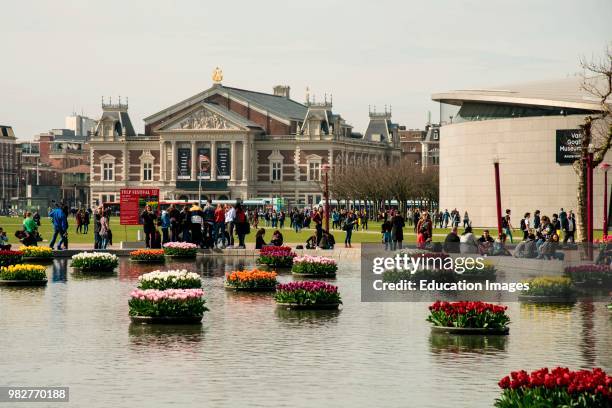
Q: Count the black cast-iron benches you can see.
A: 0